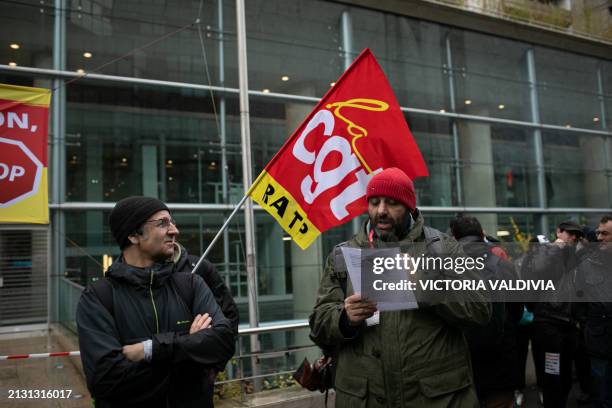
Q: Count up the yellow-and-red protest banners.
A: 2